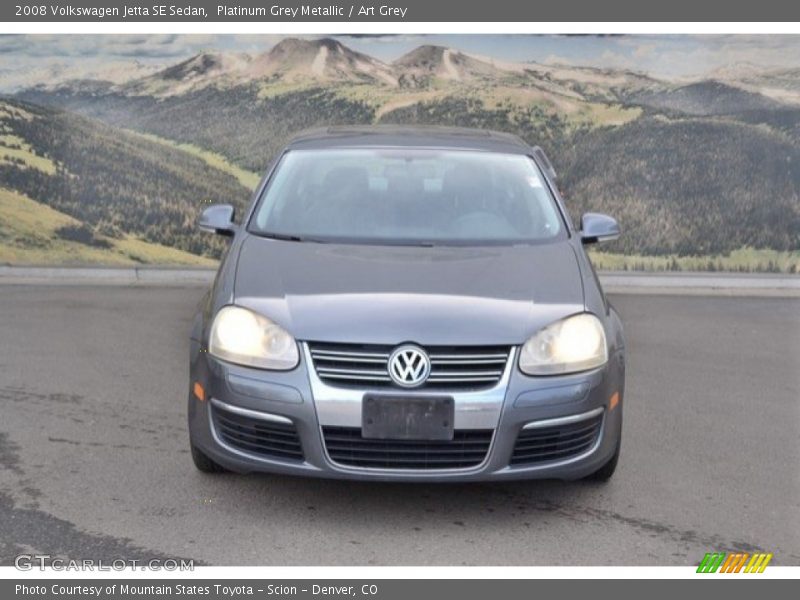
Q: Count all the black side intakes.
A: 2